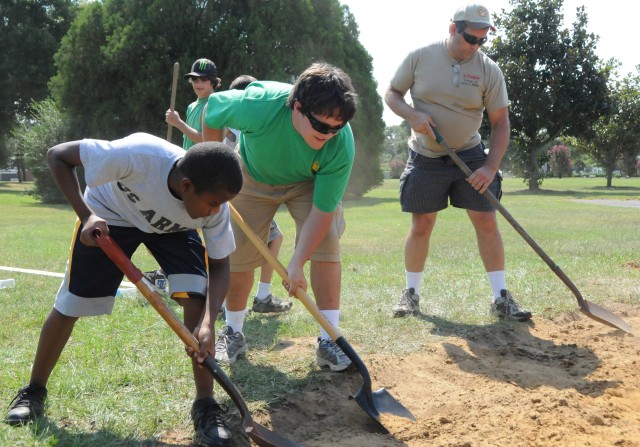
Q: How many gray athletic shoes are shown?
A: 5